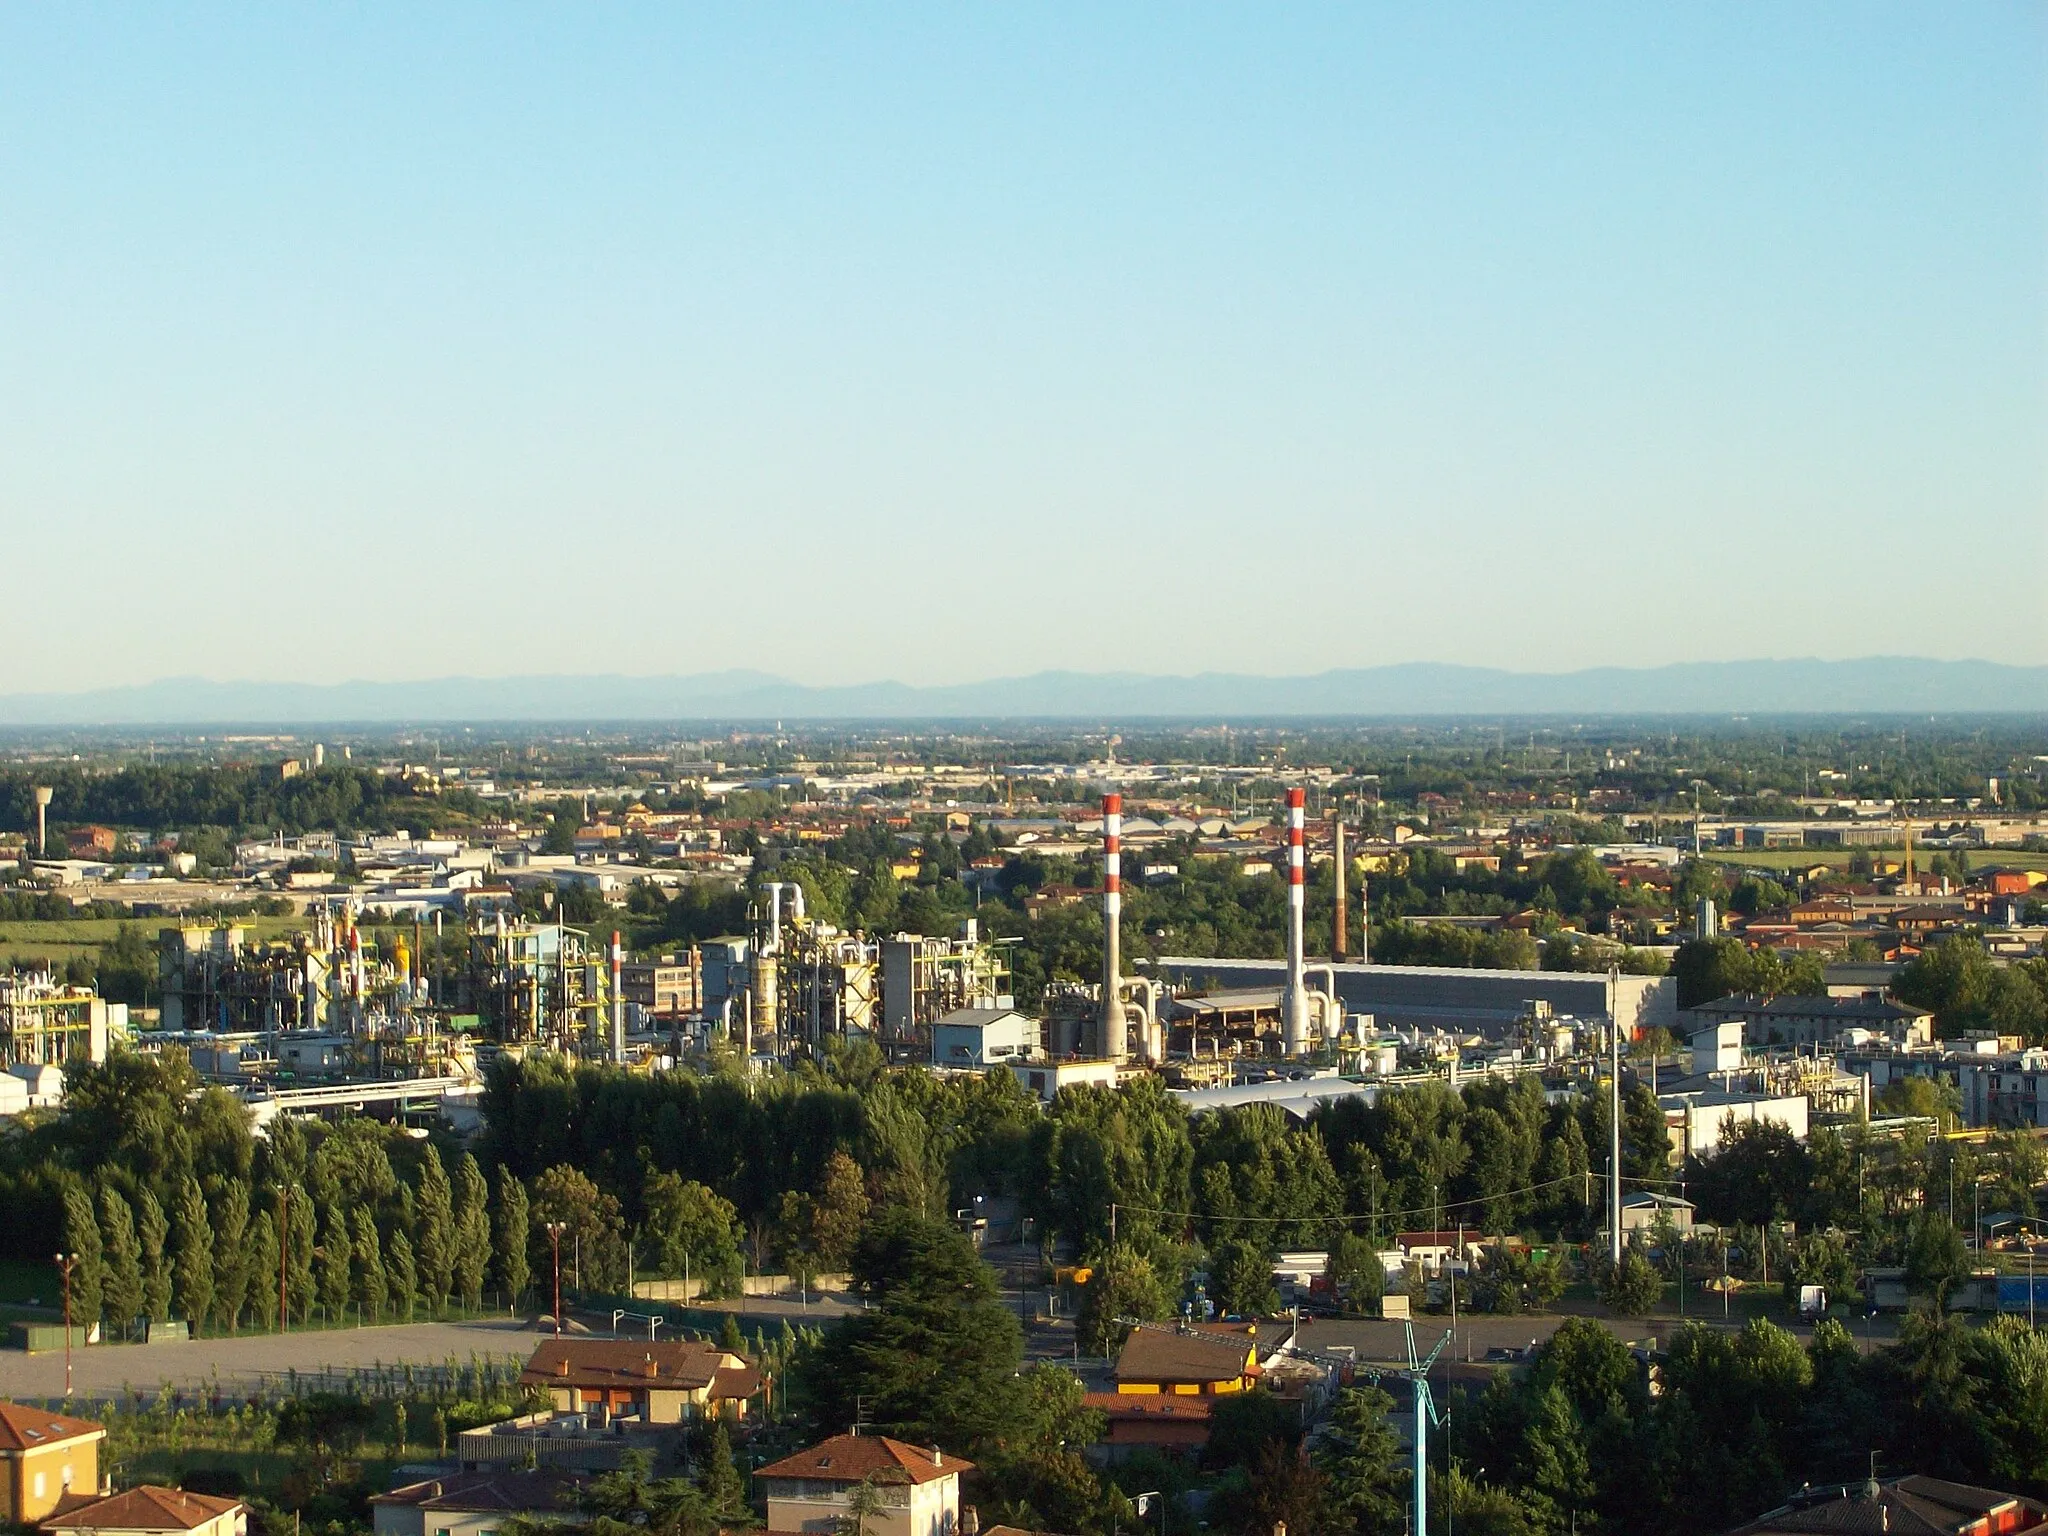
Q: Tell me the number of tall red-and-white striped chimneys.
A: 2